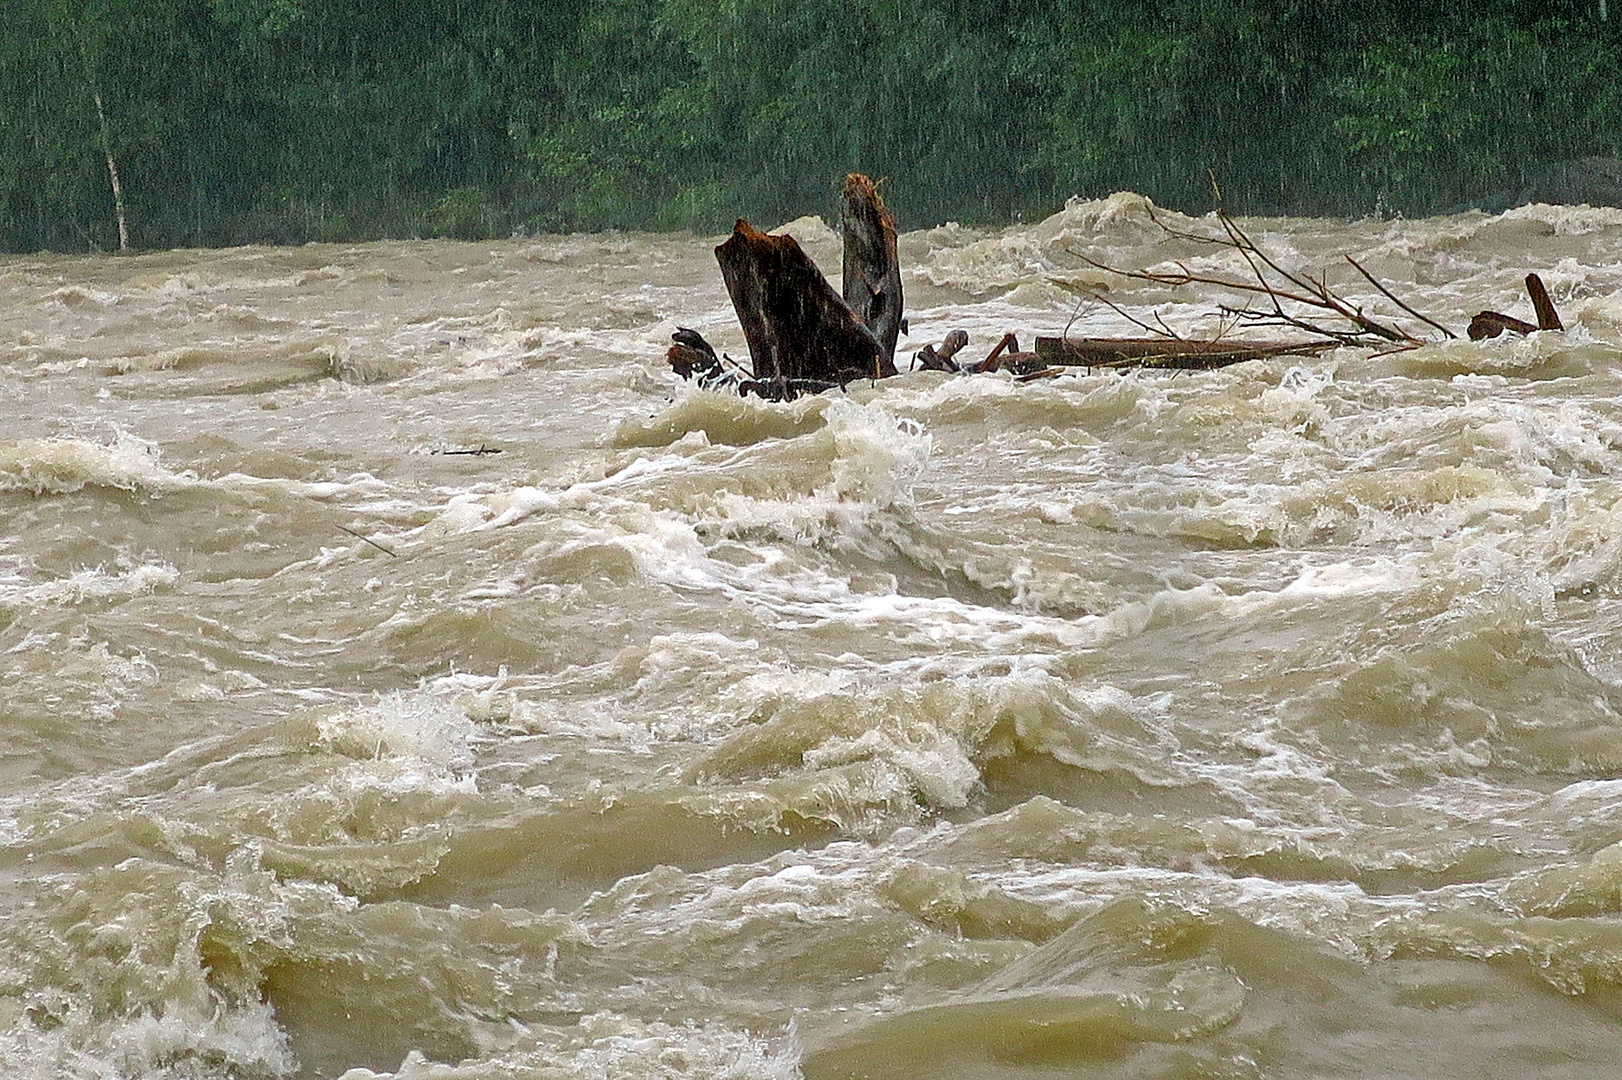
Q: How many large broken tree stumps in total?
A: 2